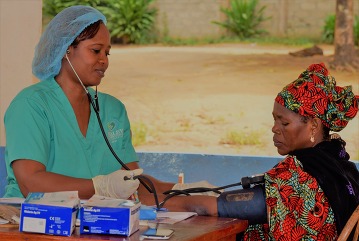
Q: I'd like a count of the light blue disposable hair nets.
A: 1